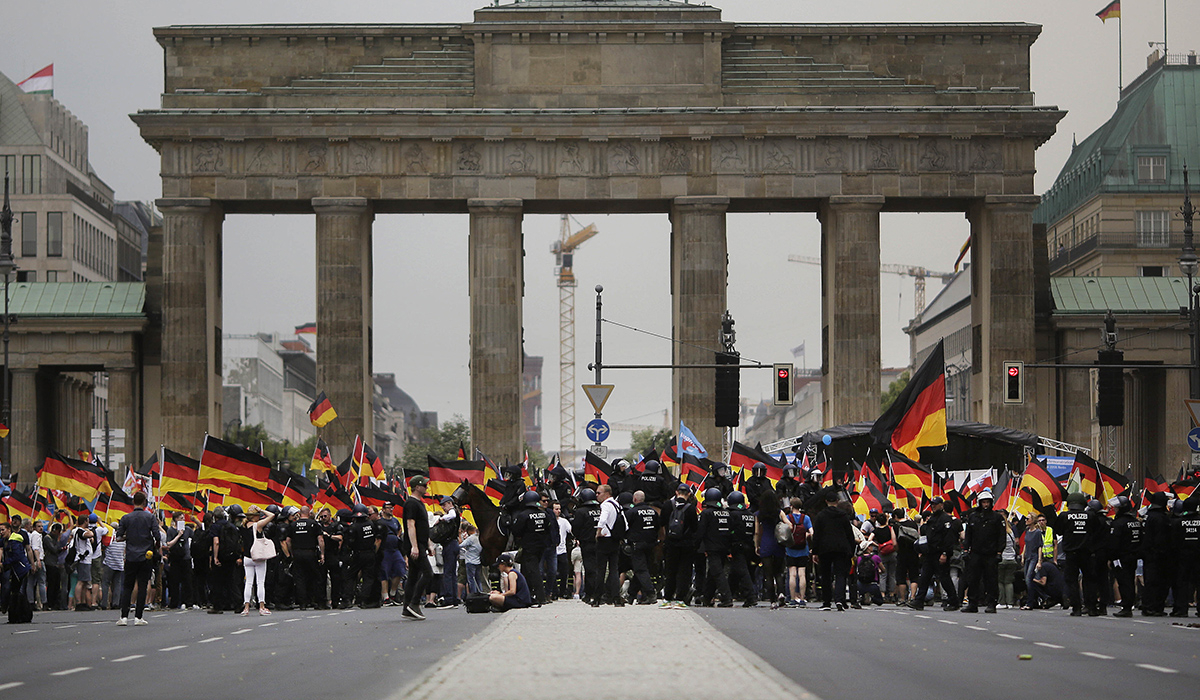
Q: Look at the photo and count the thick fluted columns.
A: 6